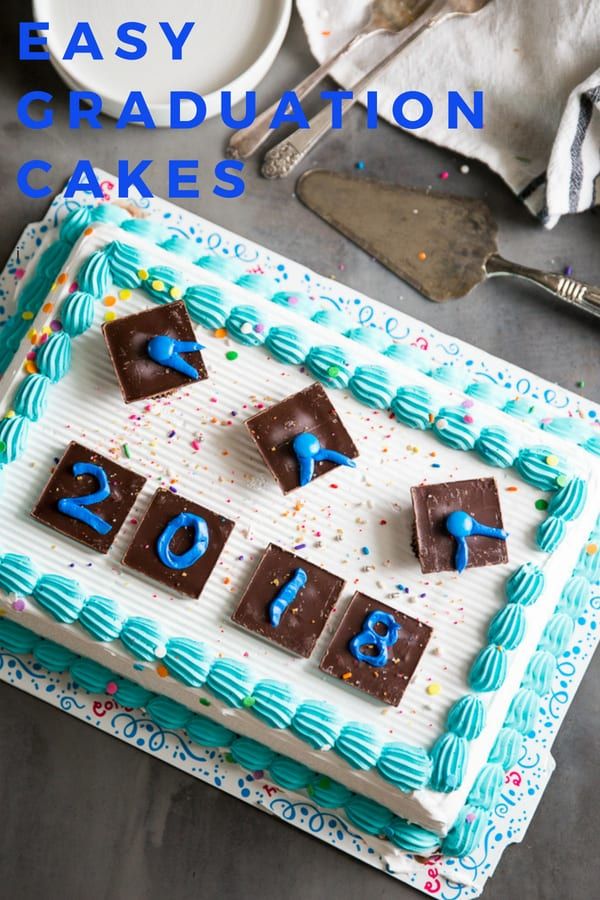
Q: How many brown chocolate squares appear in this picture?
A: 7